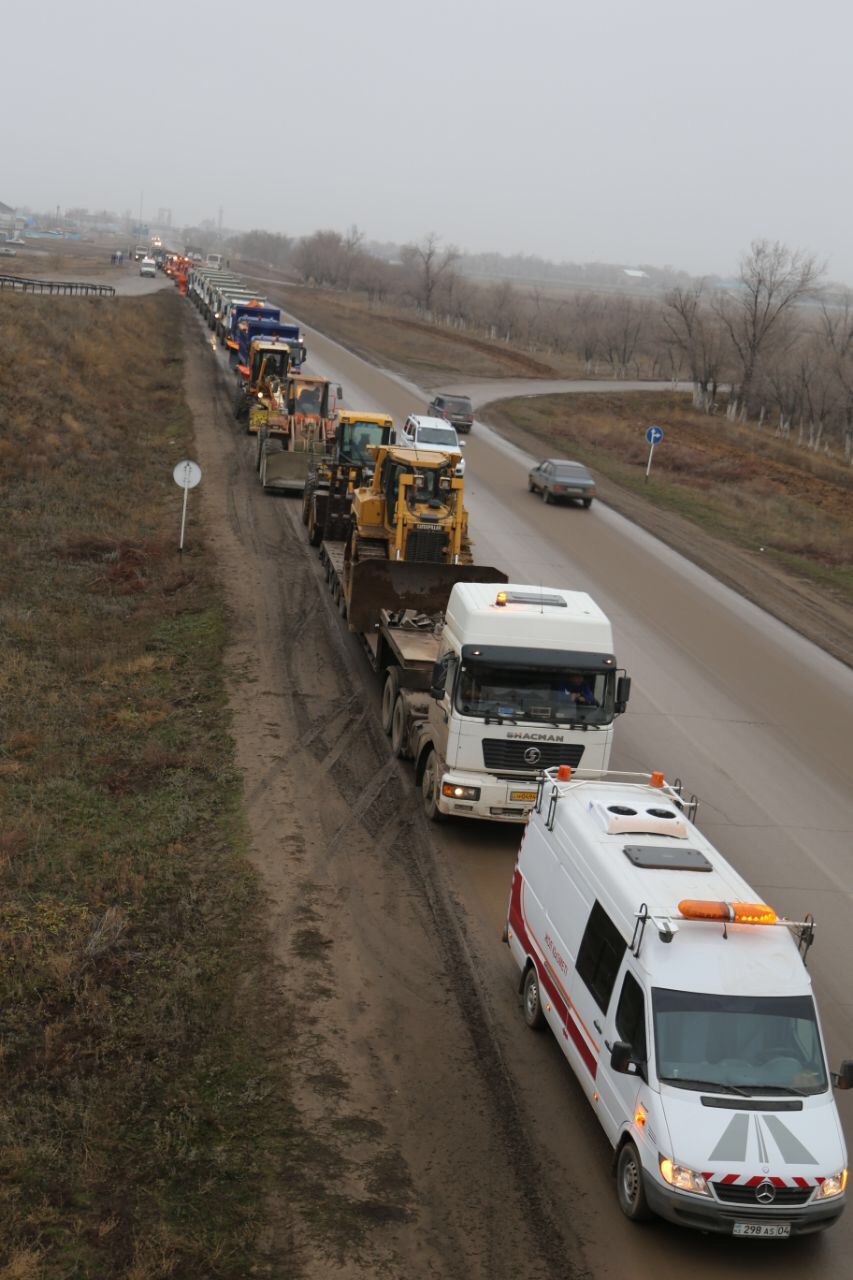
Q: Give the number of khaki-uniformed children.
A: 0